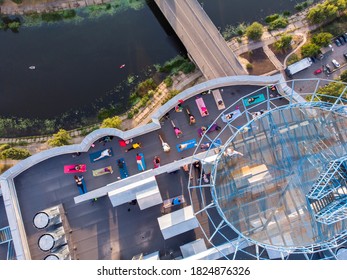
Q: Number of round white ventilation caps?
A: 3